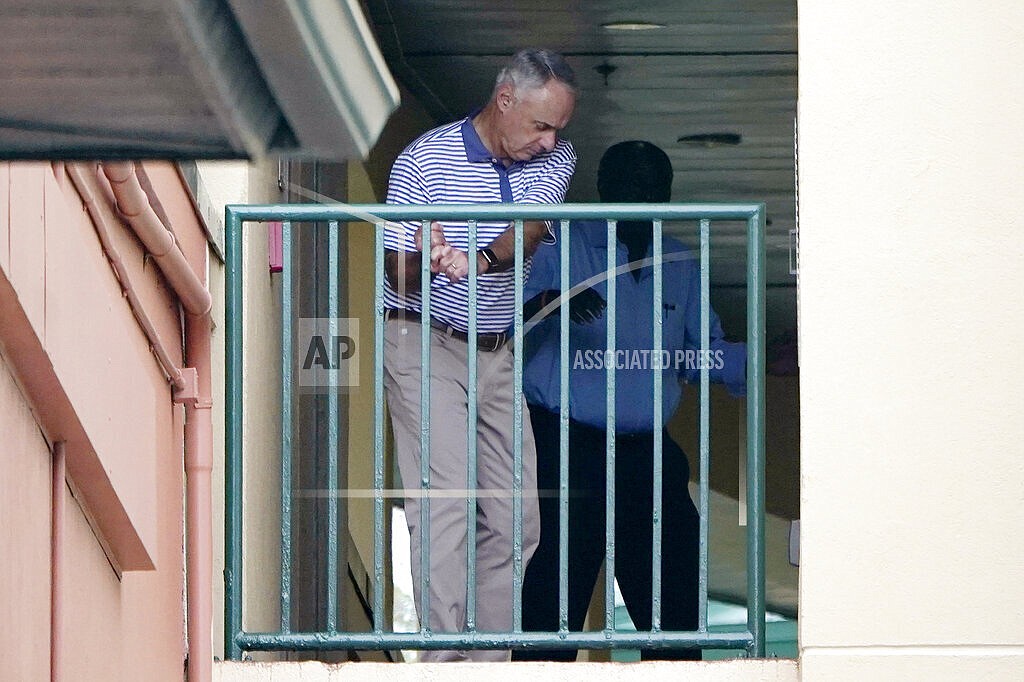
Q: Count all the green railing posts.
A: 12